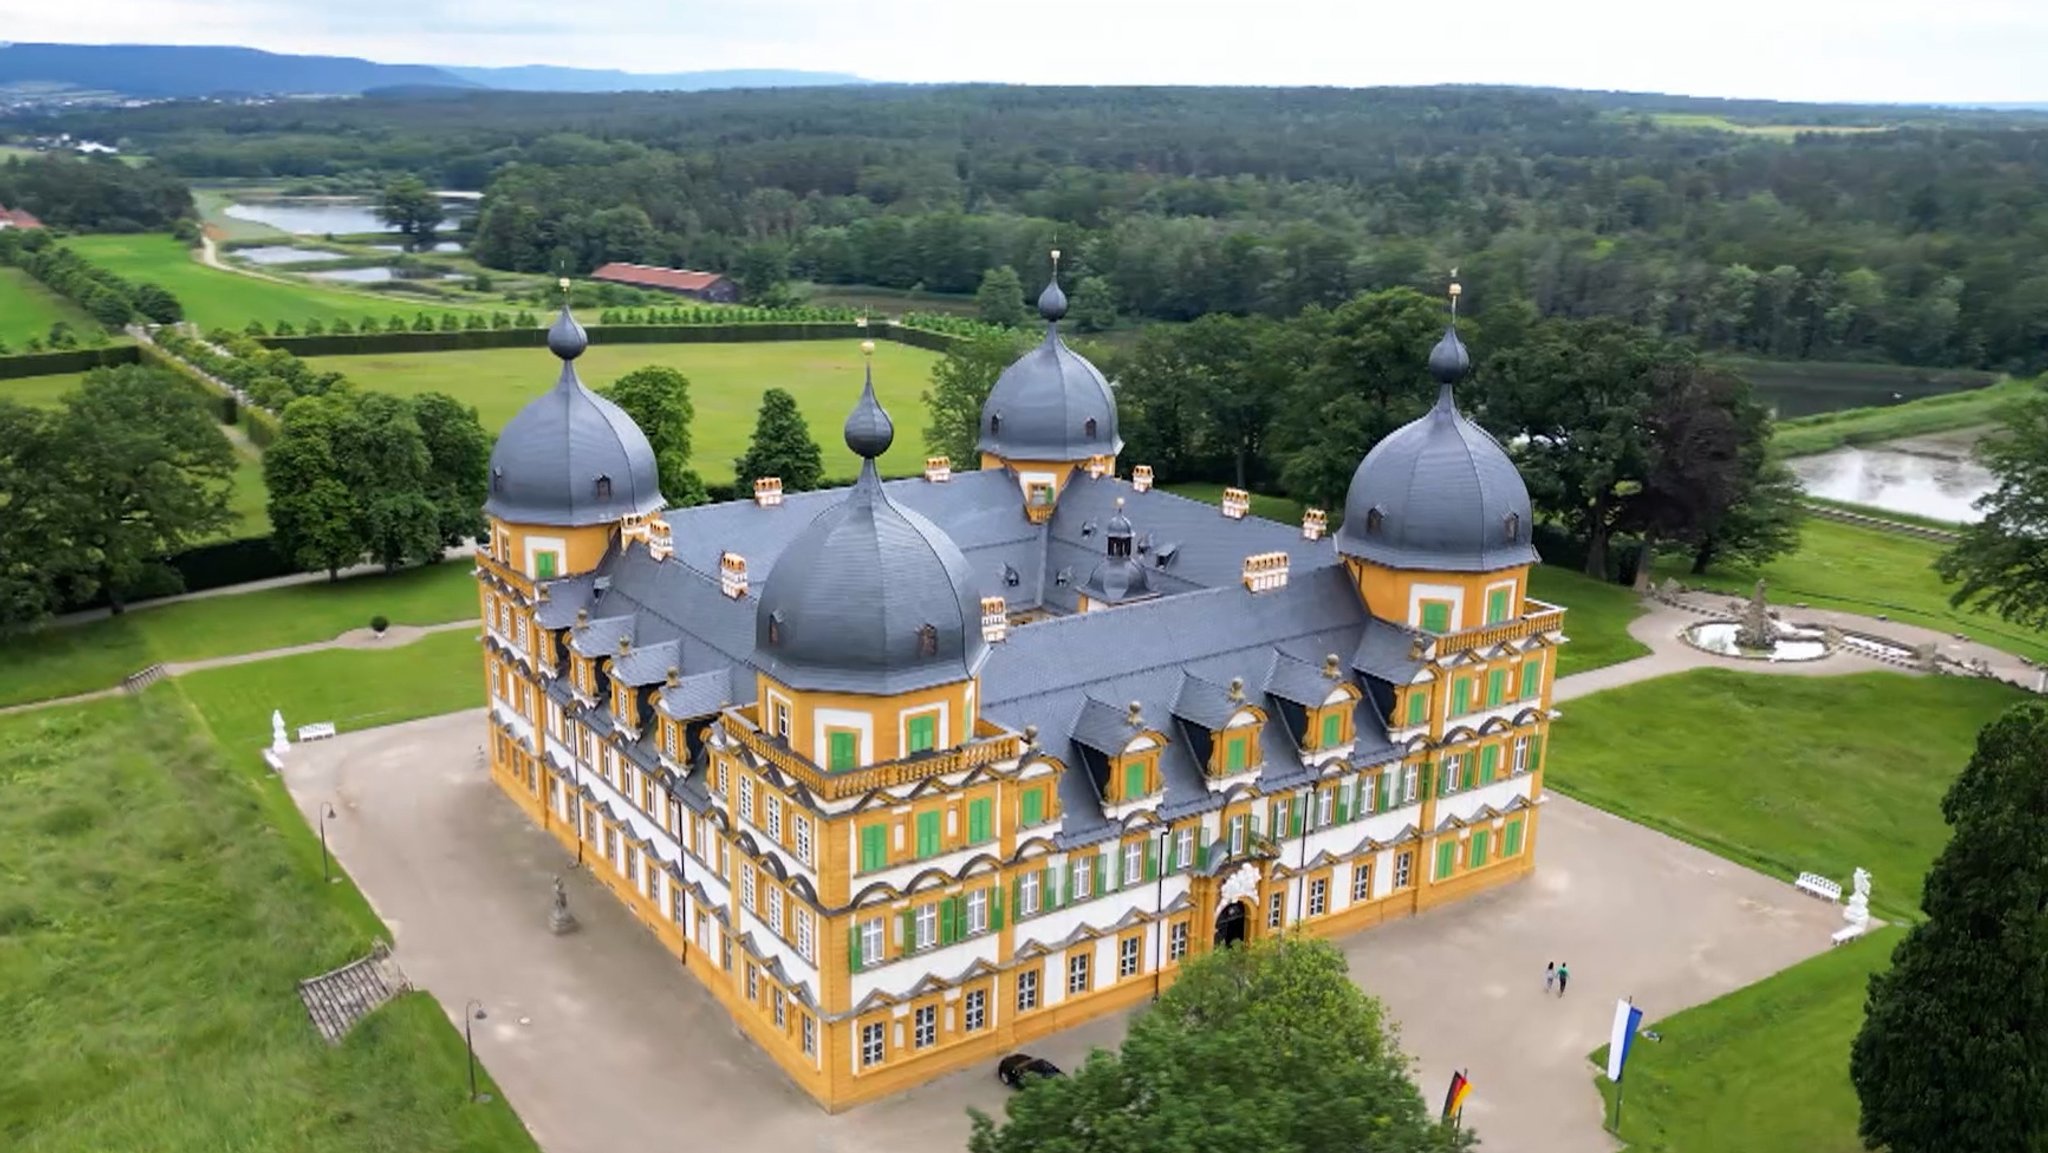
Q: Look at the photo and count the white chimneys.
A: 11